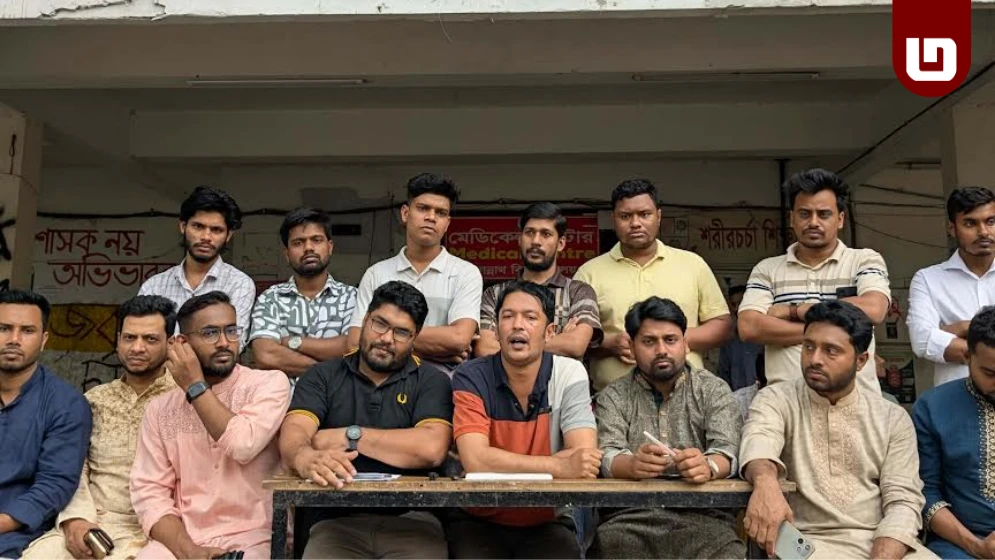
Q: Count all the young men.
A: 15